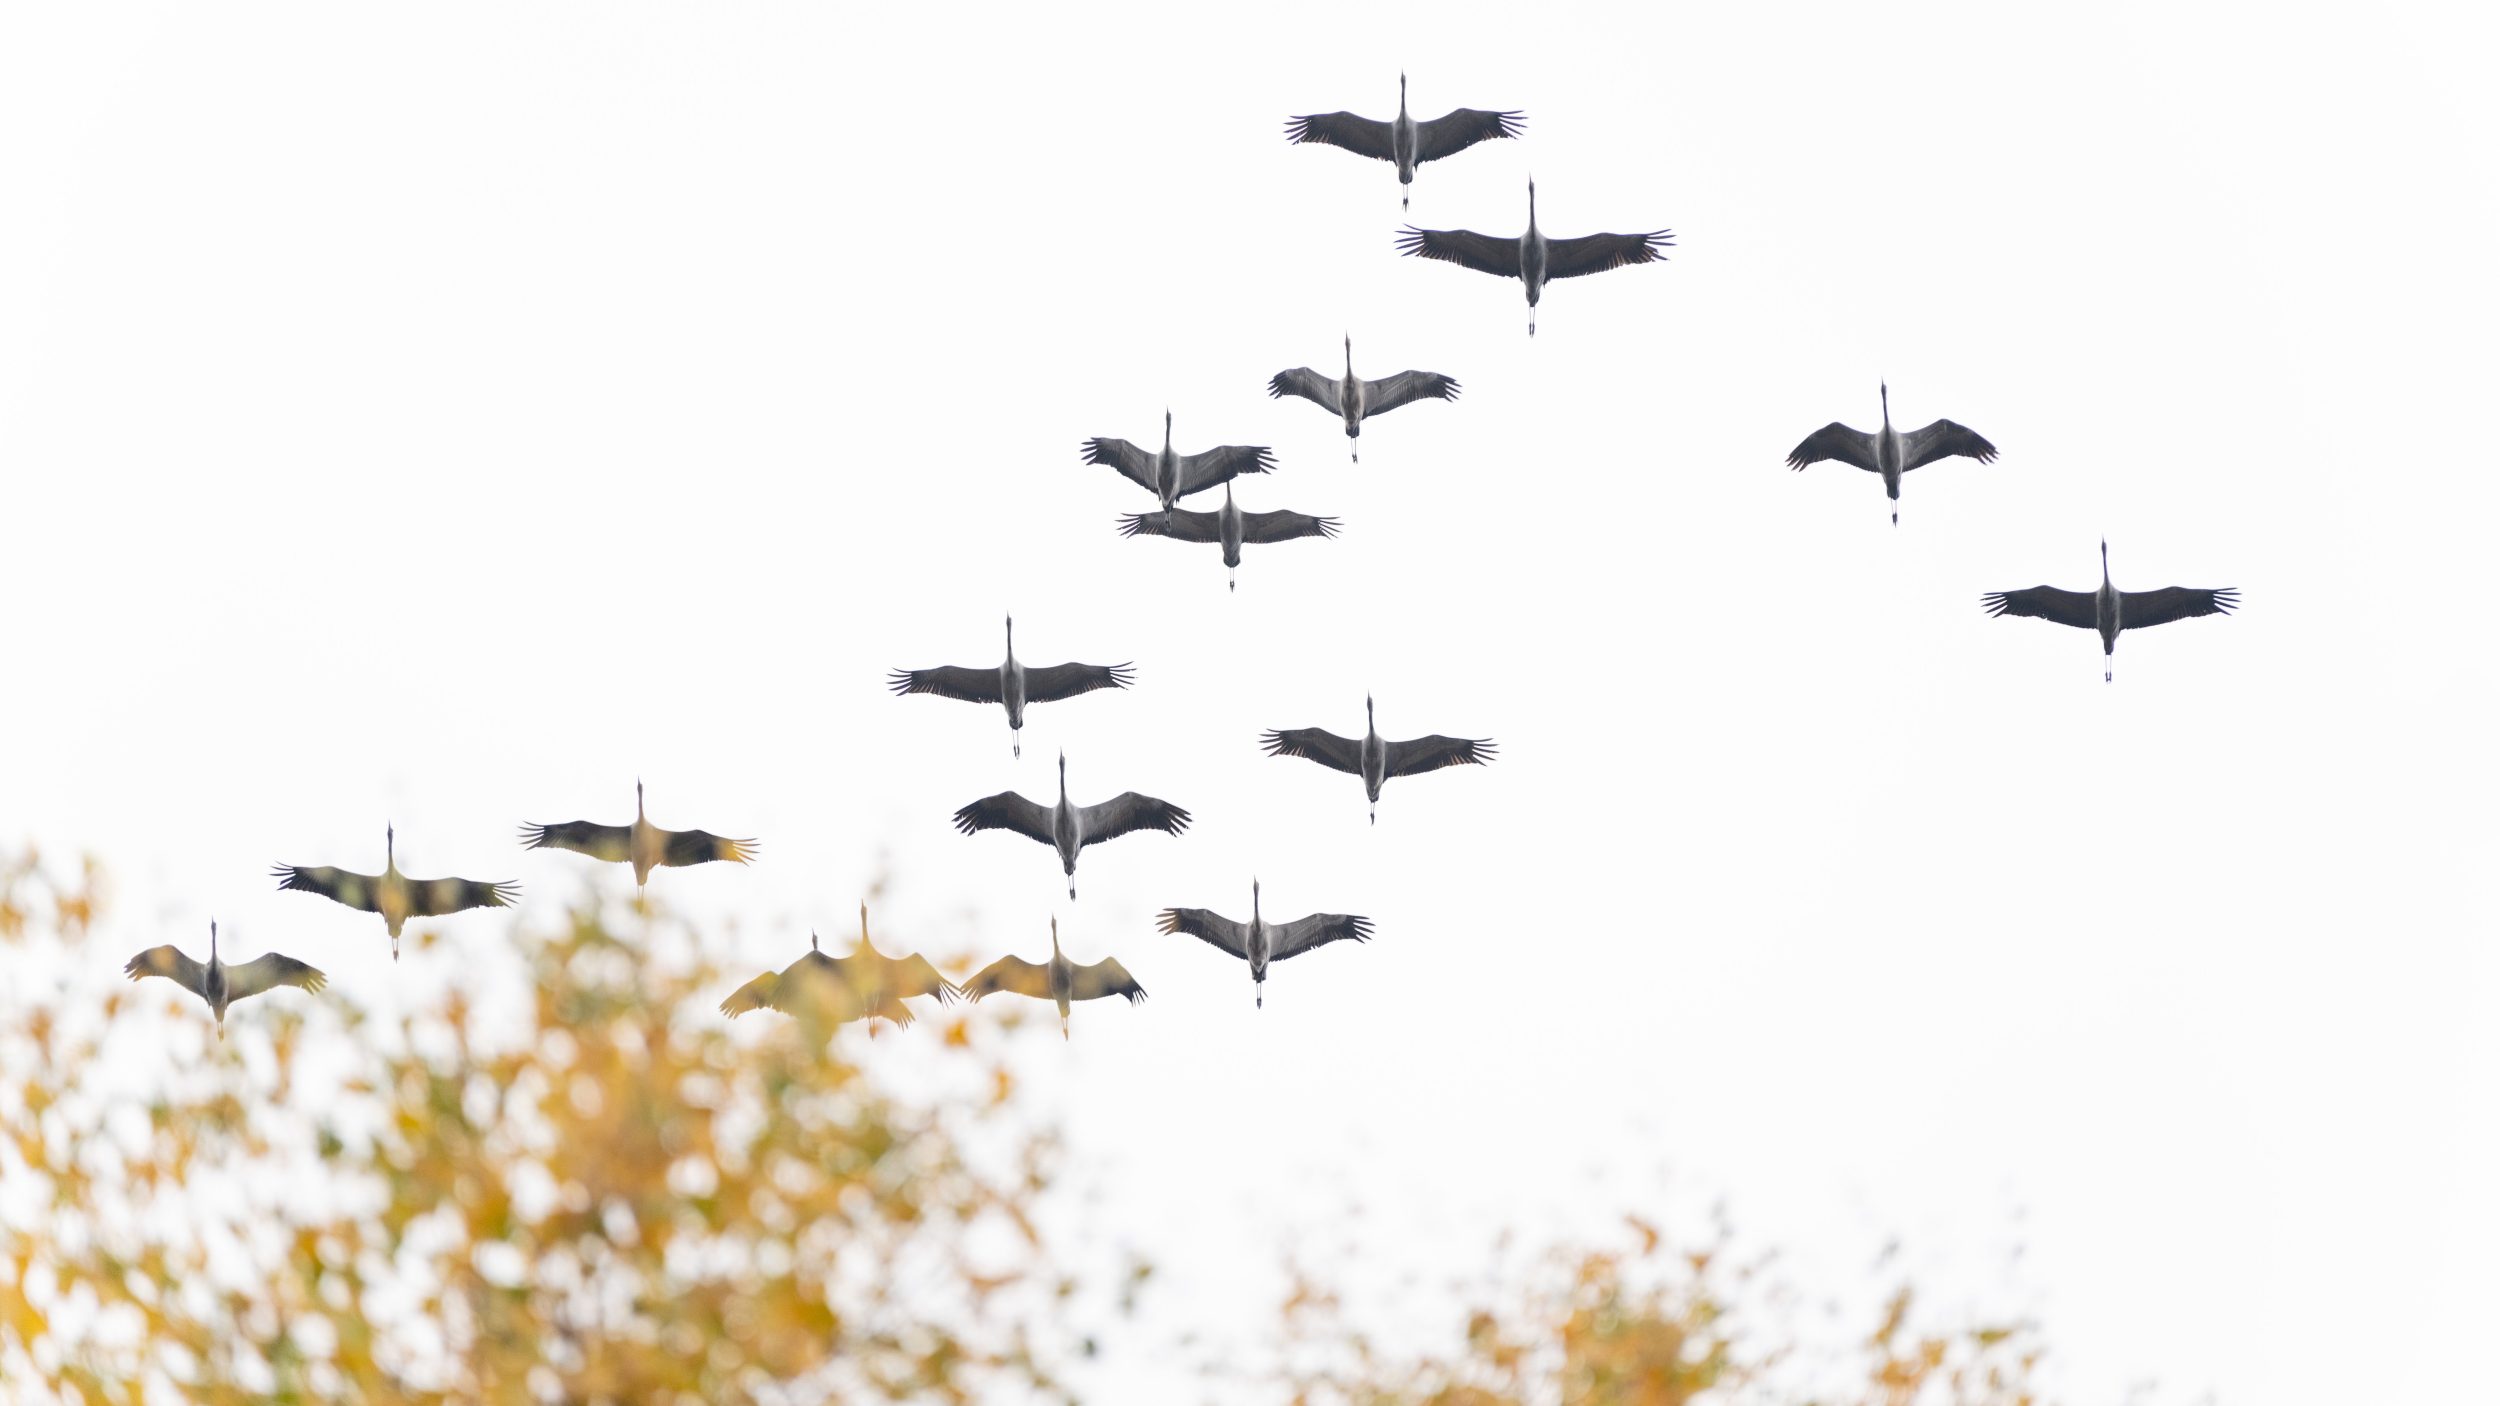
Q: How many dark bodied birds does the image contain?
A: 11